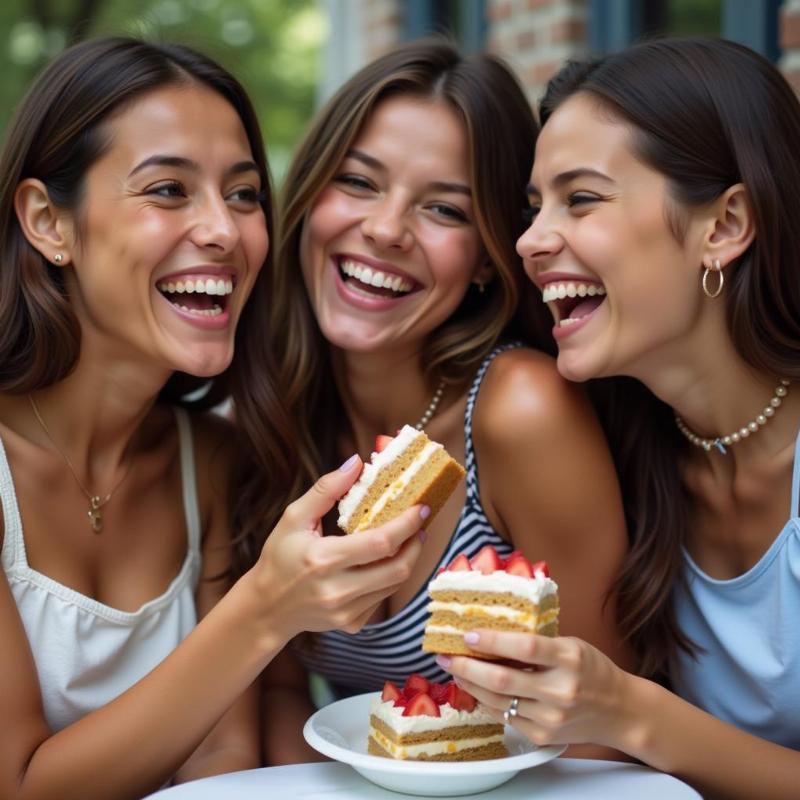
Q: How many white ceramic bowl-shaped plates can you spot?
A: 1